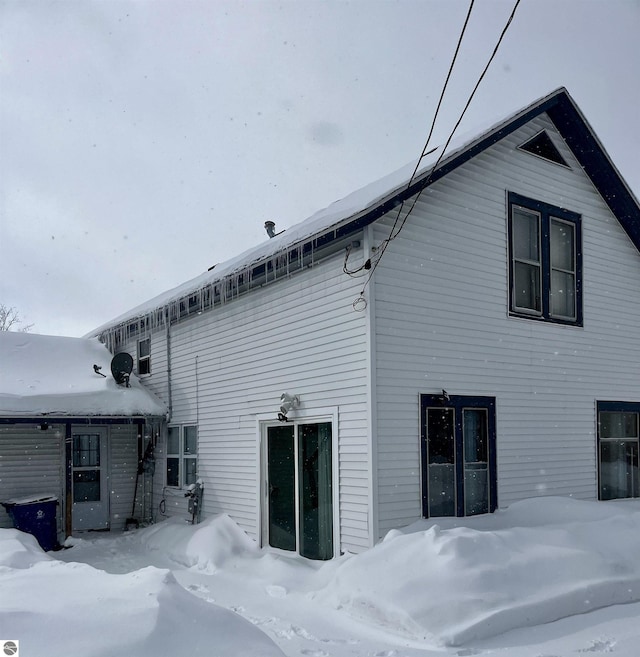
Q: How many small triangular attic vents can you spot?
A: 1